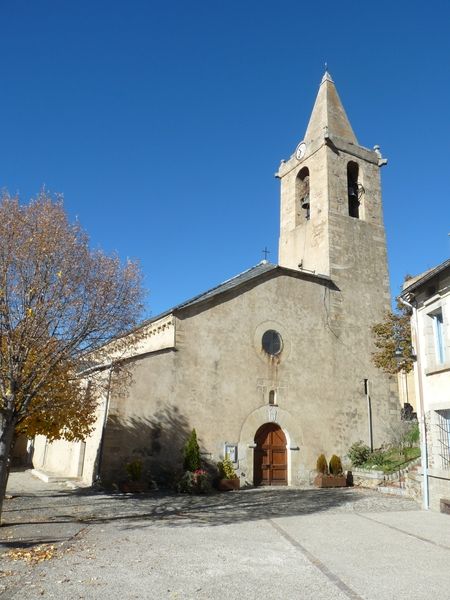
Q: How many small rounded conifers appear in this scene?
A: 2